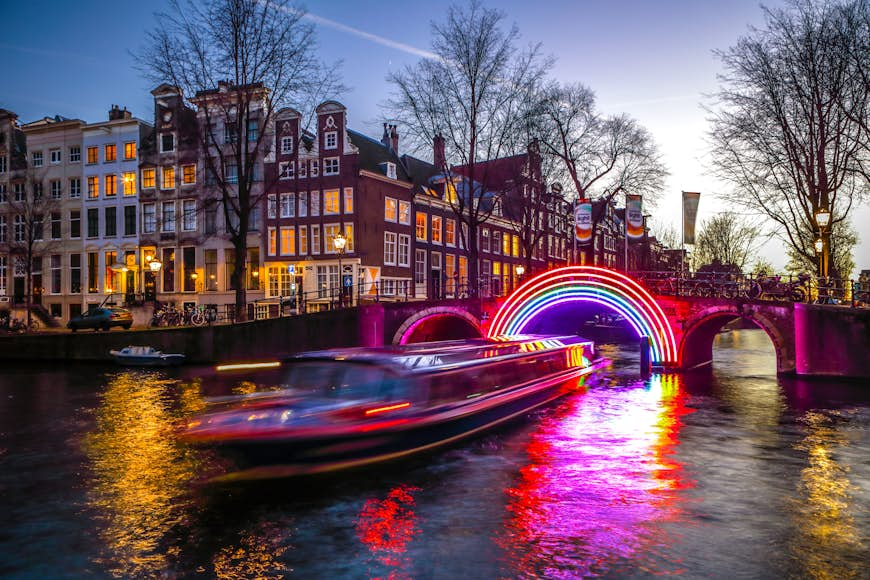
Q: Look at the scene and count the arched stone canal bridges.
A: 1